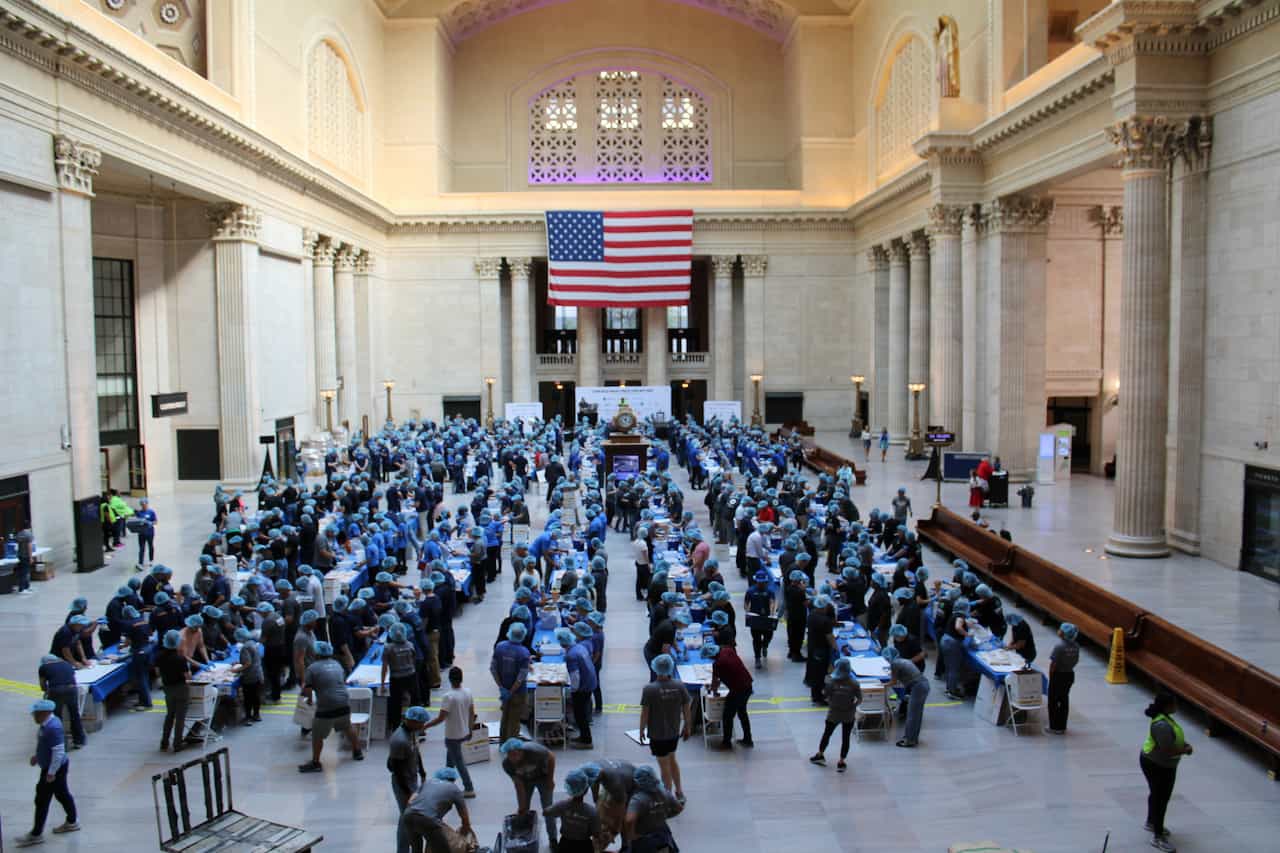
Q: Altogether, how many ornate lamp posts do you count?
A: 6